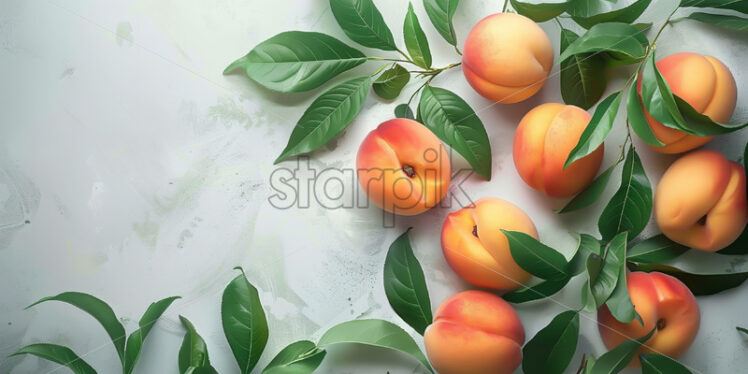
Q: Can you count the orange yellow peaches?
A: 8